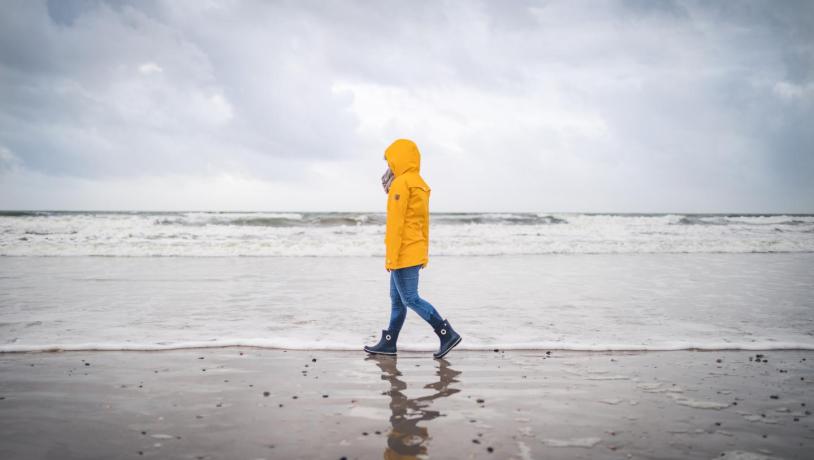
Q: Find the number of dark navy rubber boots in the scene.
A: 2